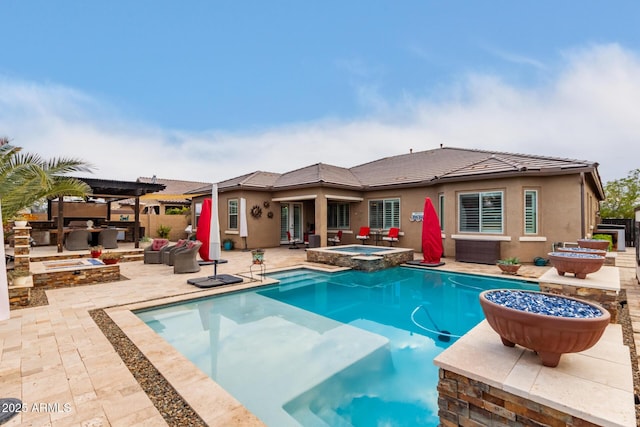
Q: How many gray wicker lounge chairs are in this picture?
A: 3